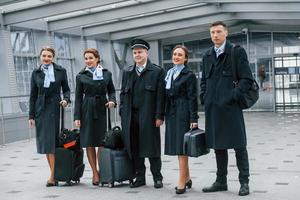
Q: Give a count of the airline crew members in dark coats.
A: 5